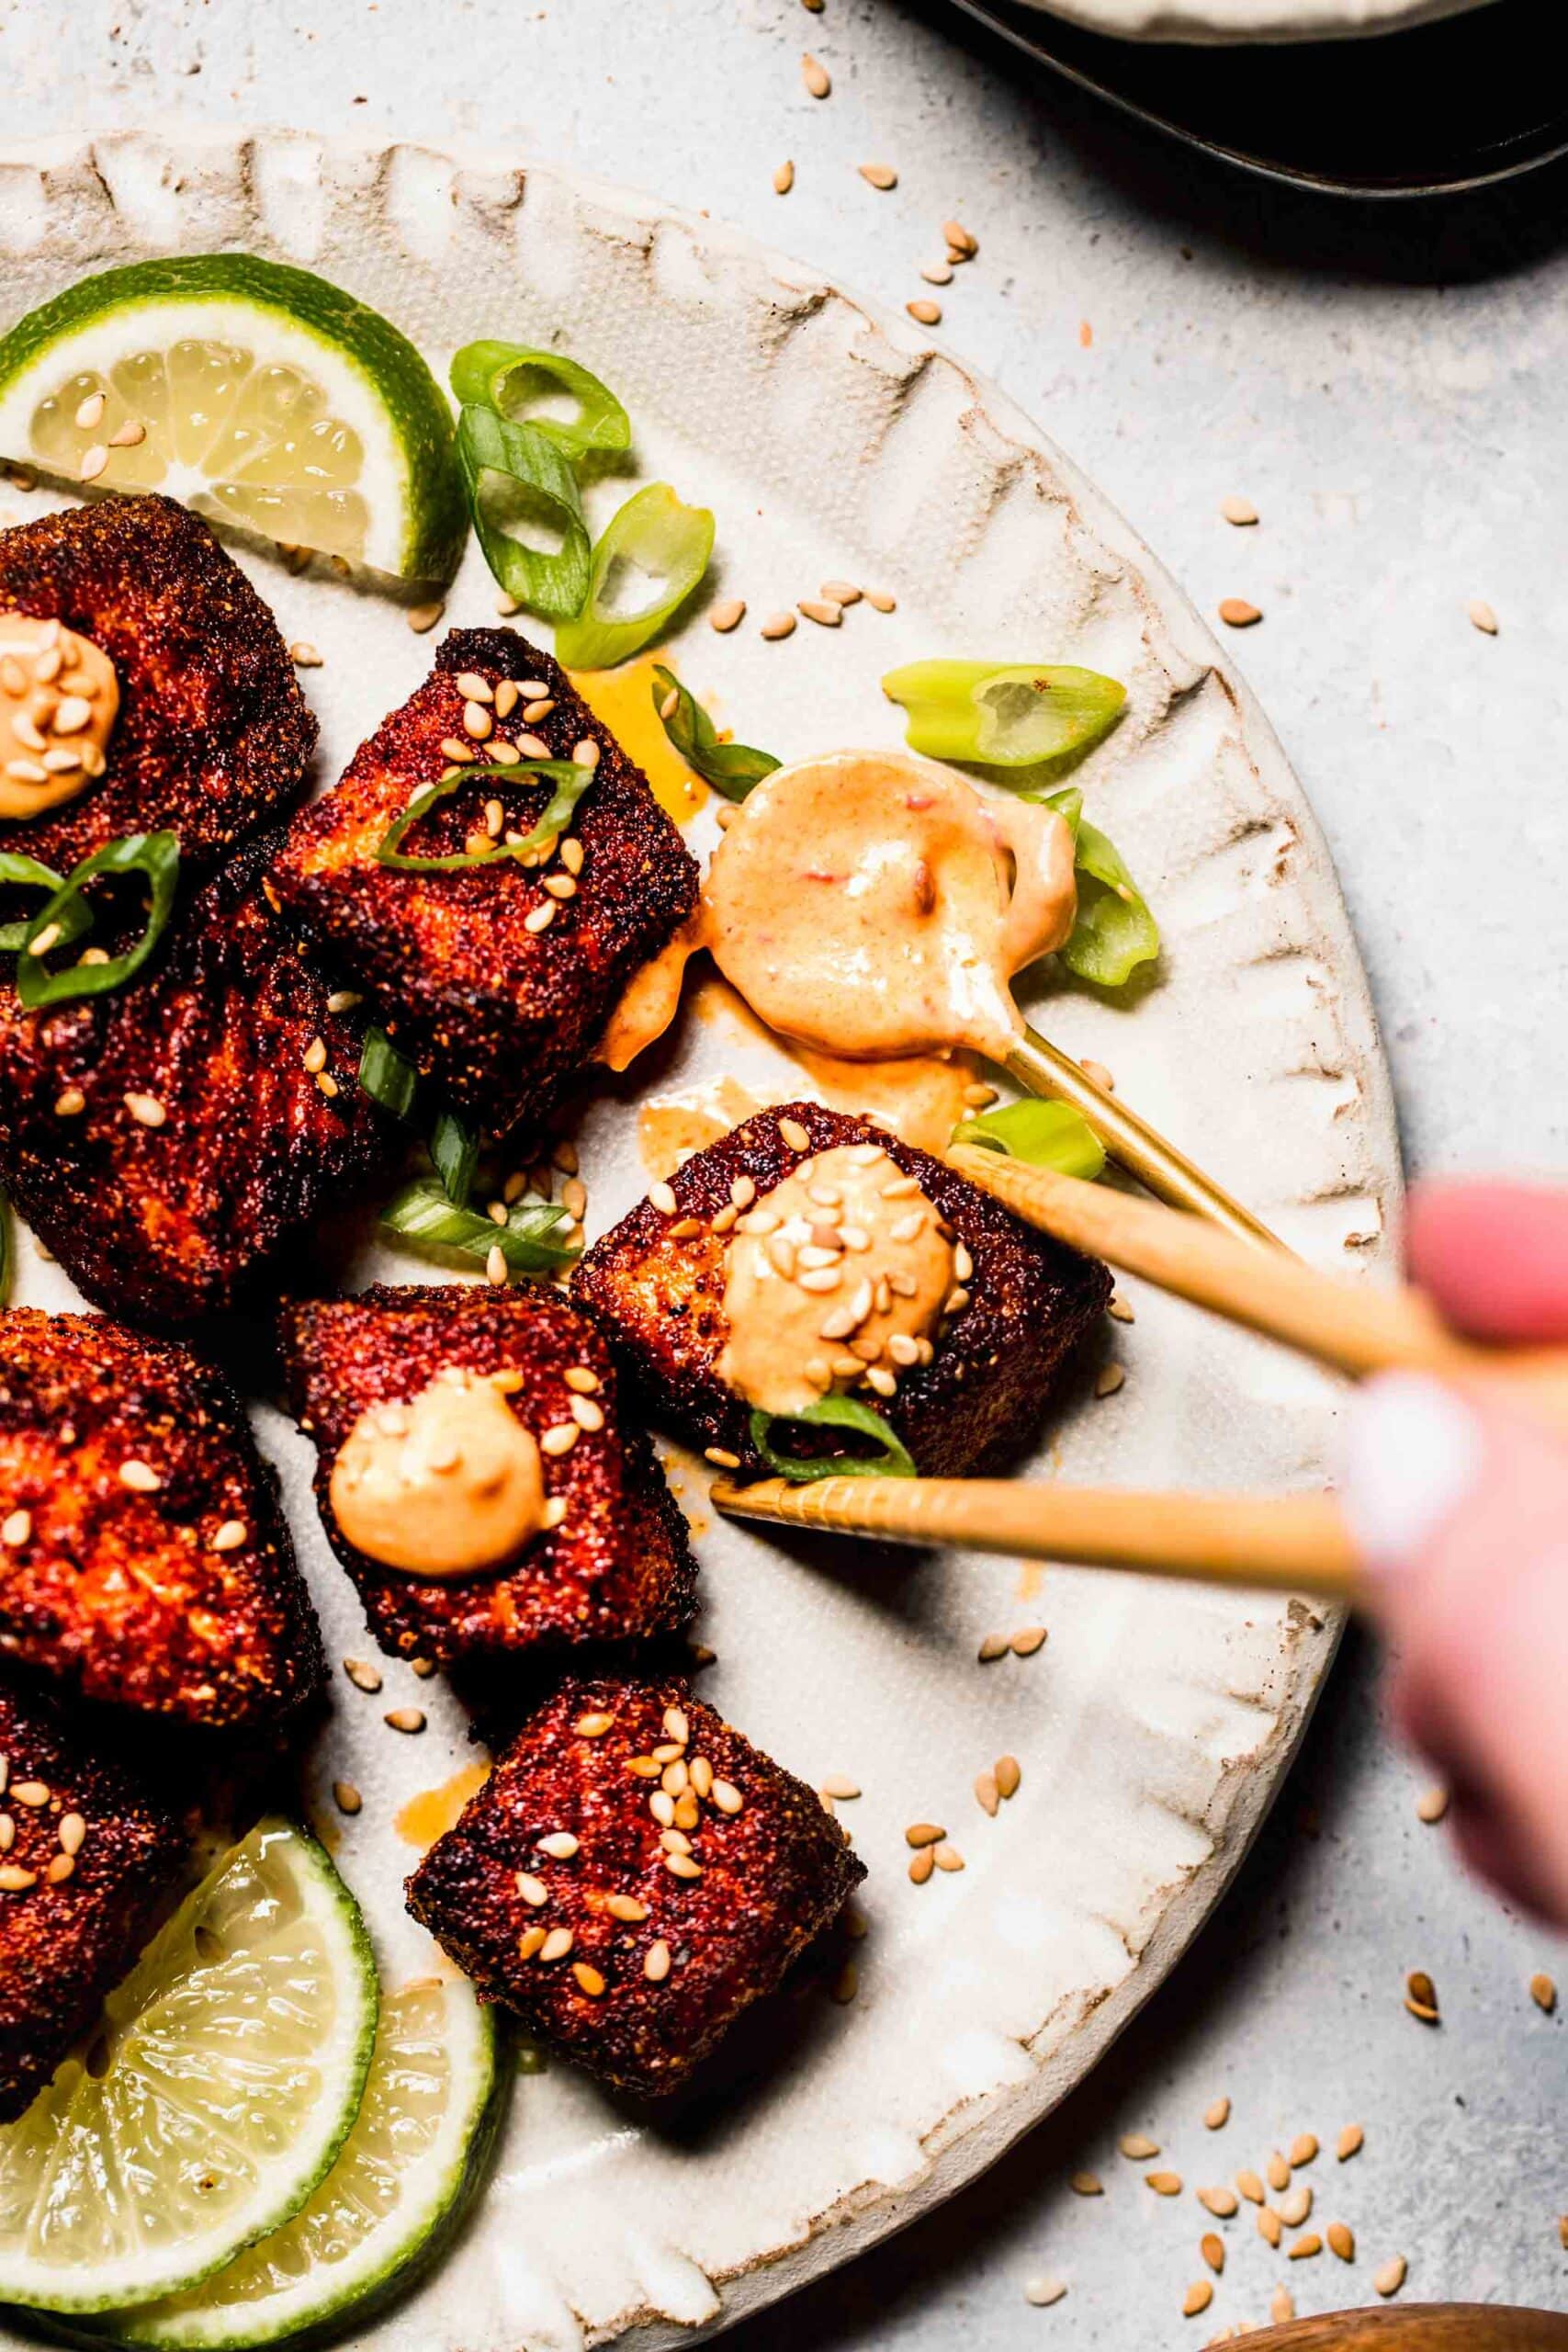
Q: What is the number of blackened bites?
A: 8